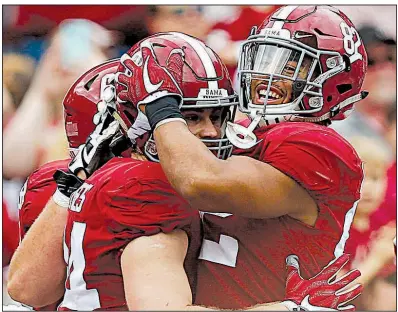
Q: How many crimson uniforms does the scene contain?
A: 3